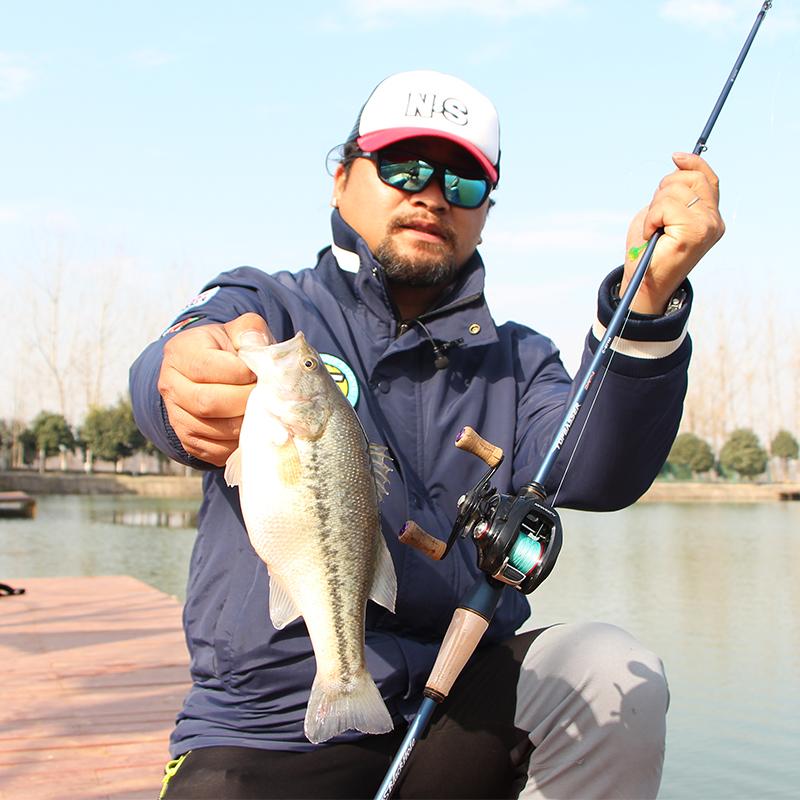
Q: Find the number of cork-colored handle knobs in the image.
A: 2